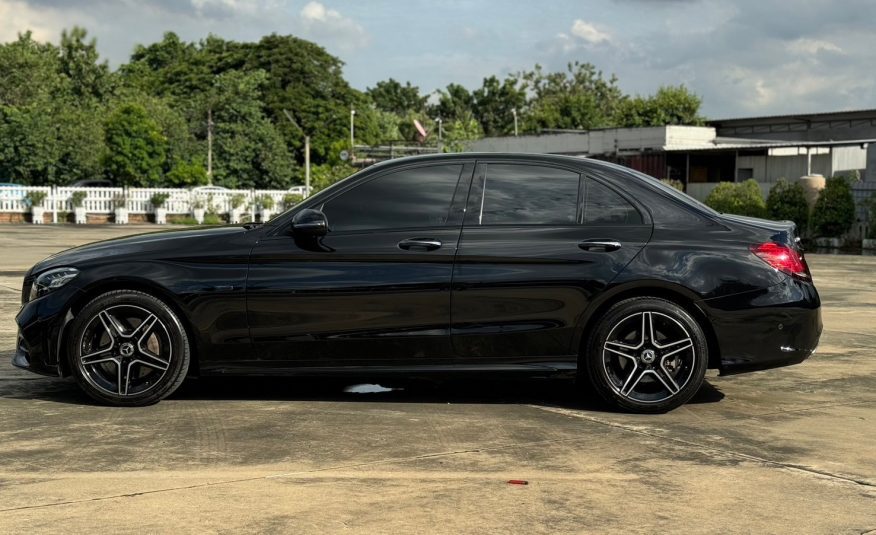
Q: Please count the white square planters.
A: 7